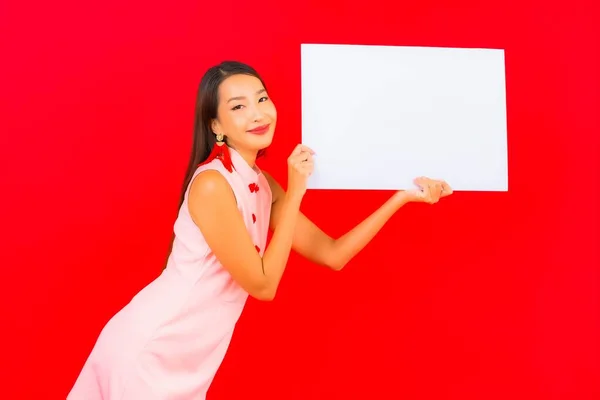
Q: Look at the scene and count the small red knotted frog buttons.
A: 3